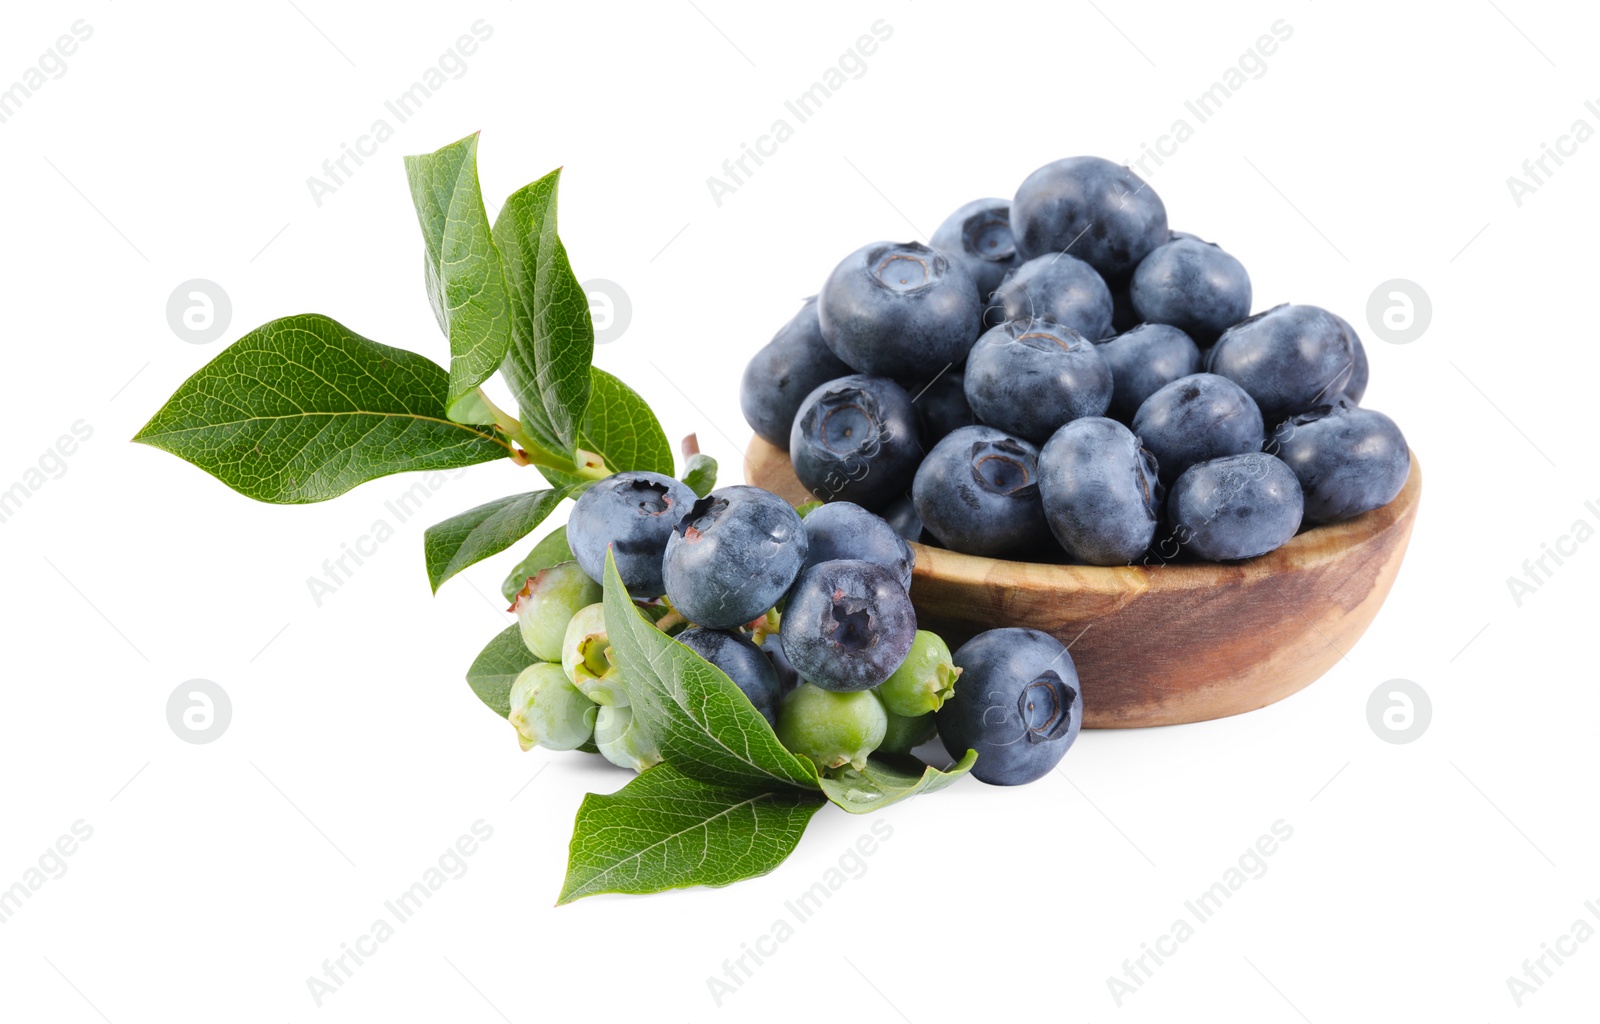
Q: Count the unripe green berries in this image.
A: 7